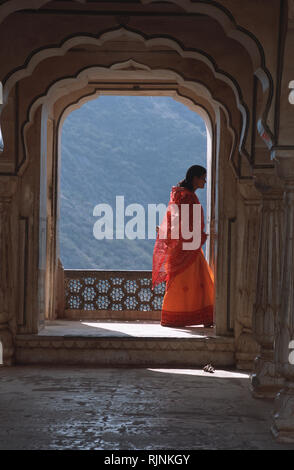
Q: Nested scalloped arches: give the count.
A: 3